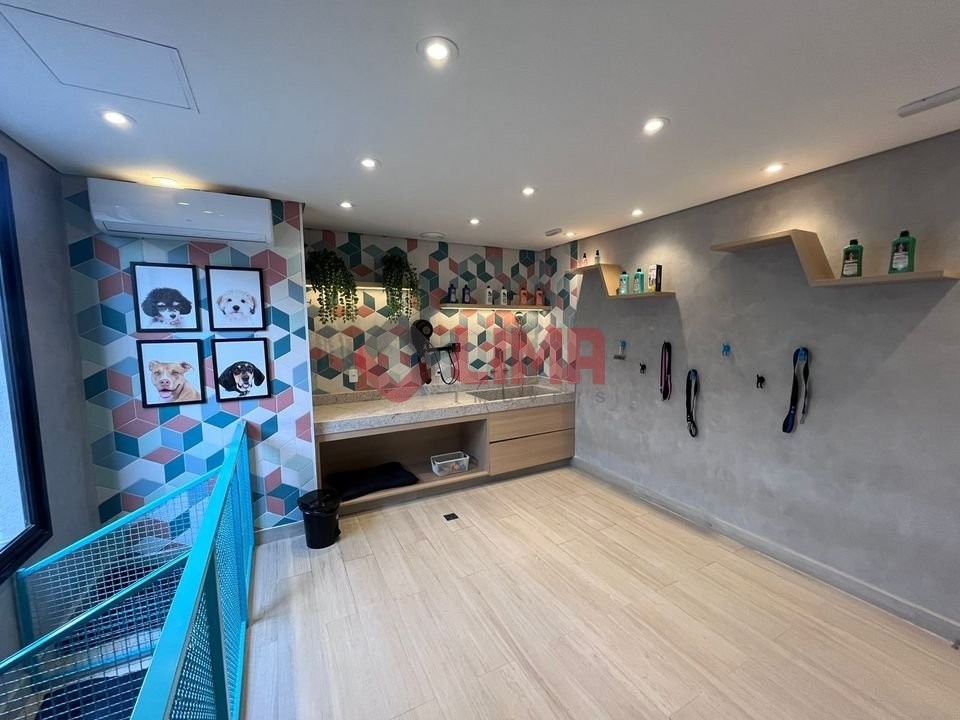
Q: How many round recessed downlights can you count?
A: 11